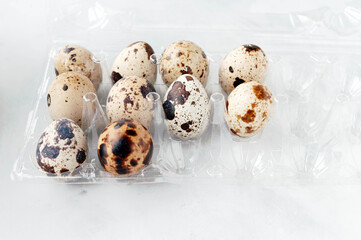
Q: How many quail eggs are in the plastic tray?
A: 10